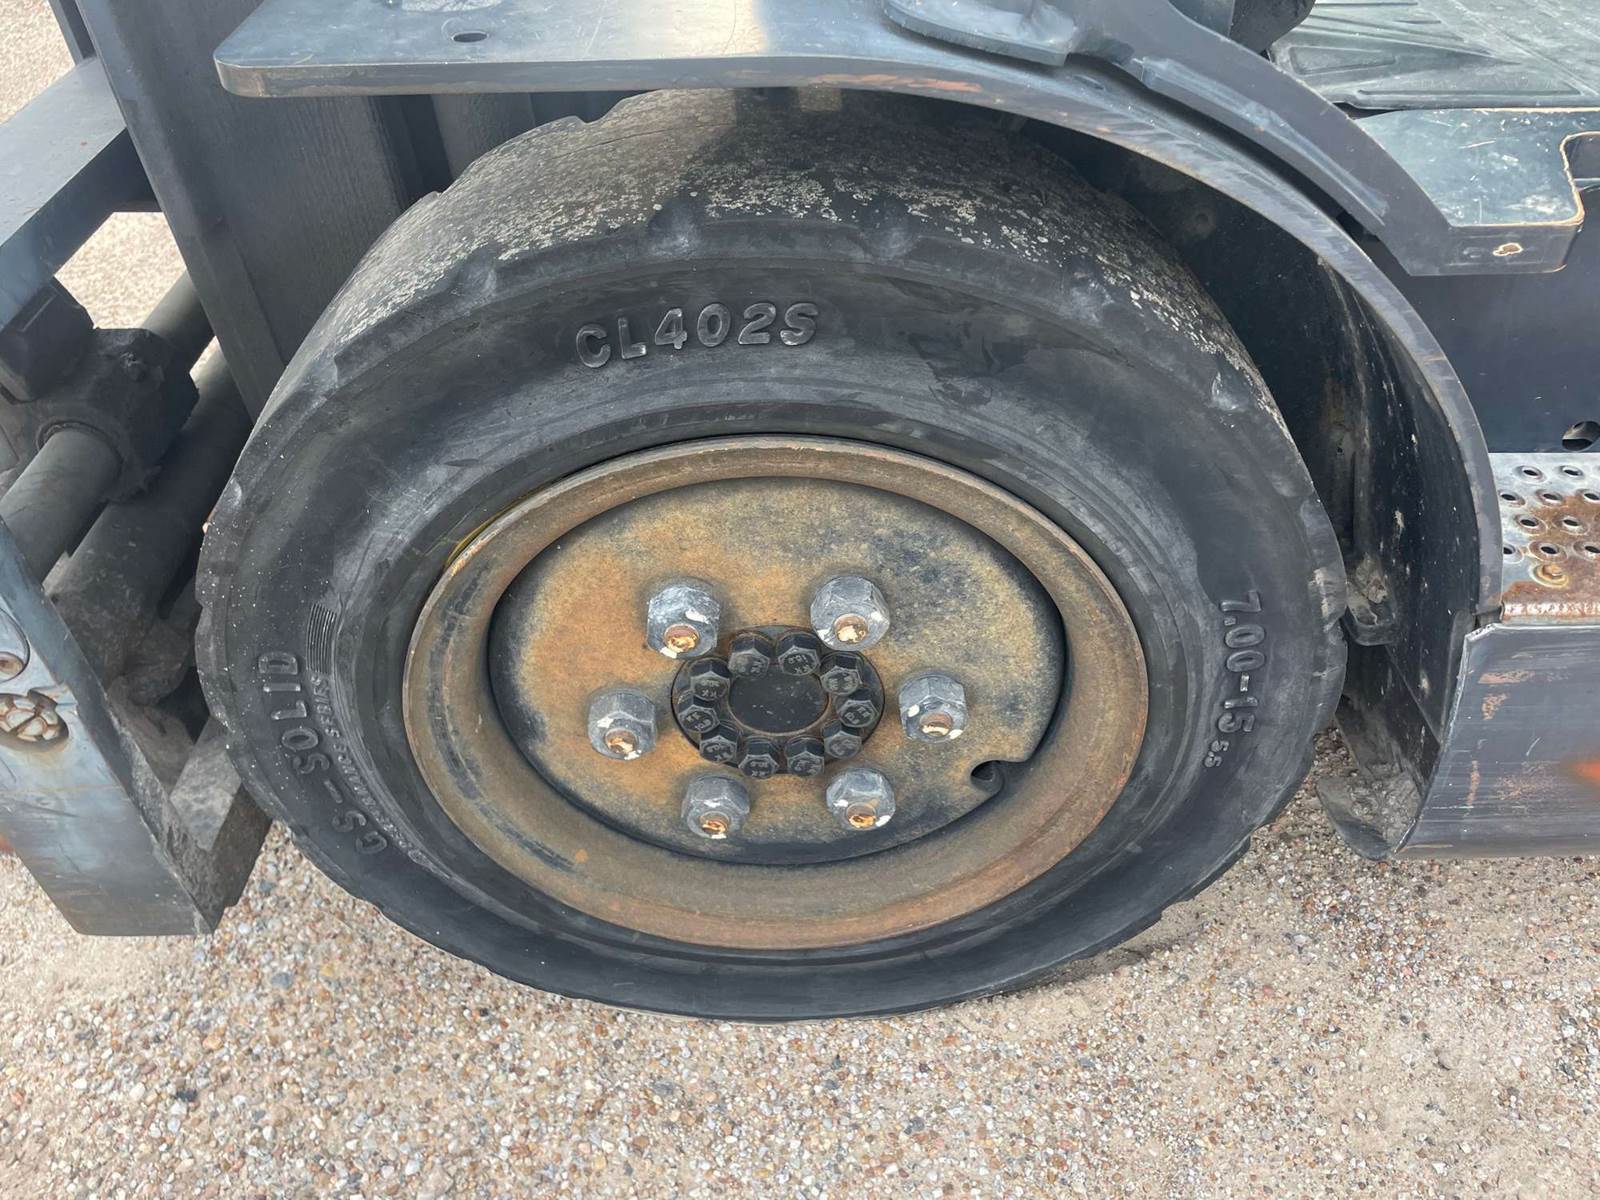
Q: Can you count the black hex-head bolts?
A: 10